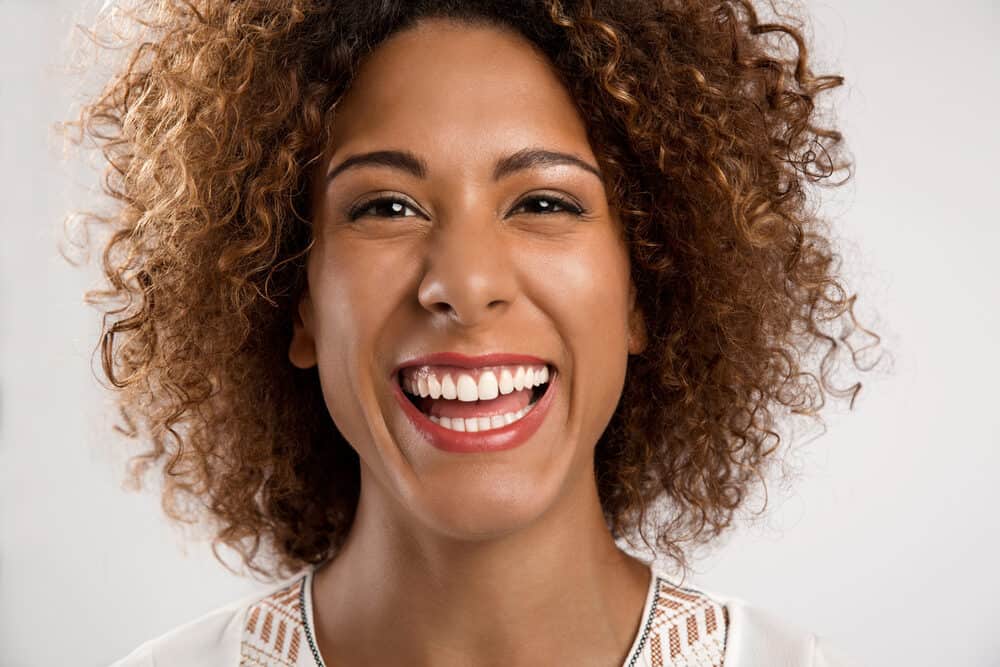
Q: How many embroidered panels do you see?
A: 2